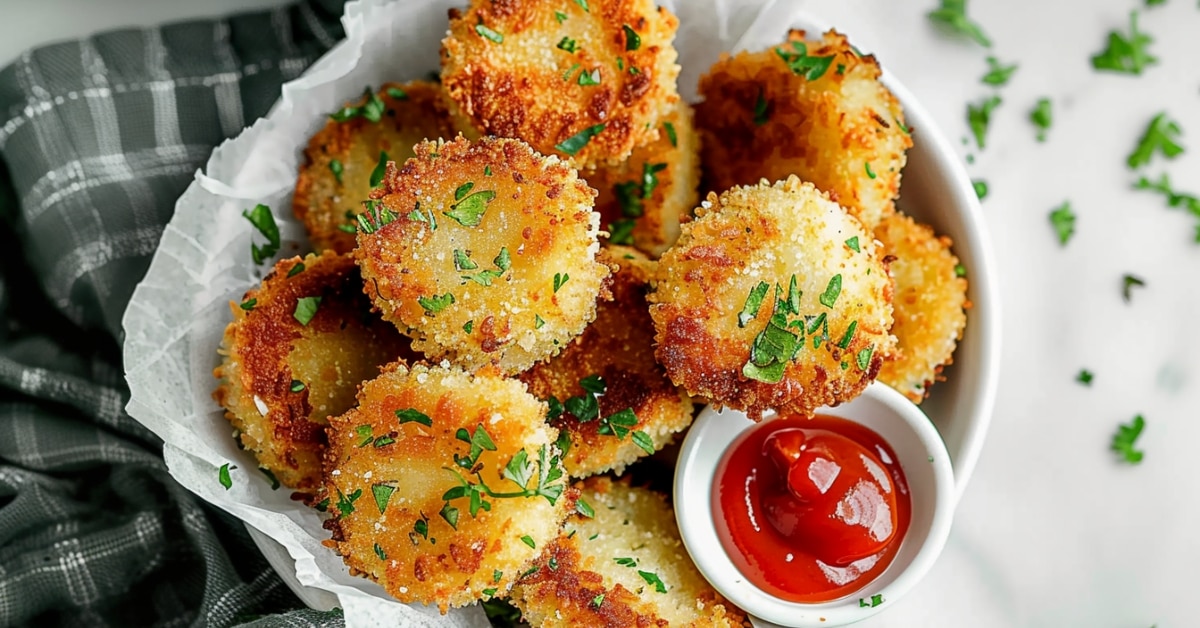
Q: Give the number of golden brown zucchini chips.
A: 11